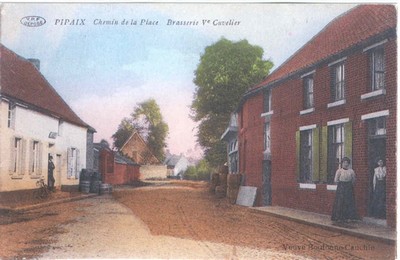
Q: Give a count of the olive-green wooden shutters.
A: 4